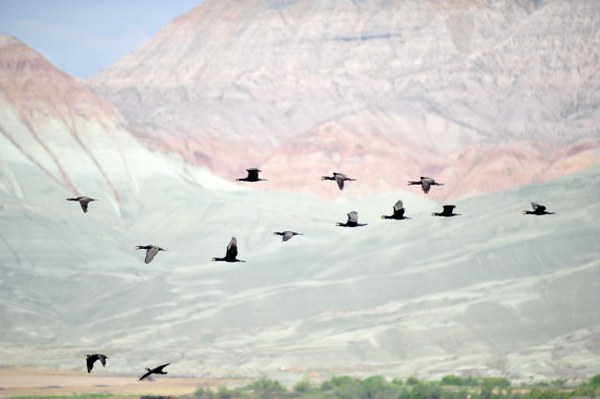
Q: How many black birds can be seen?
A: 13